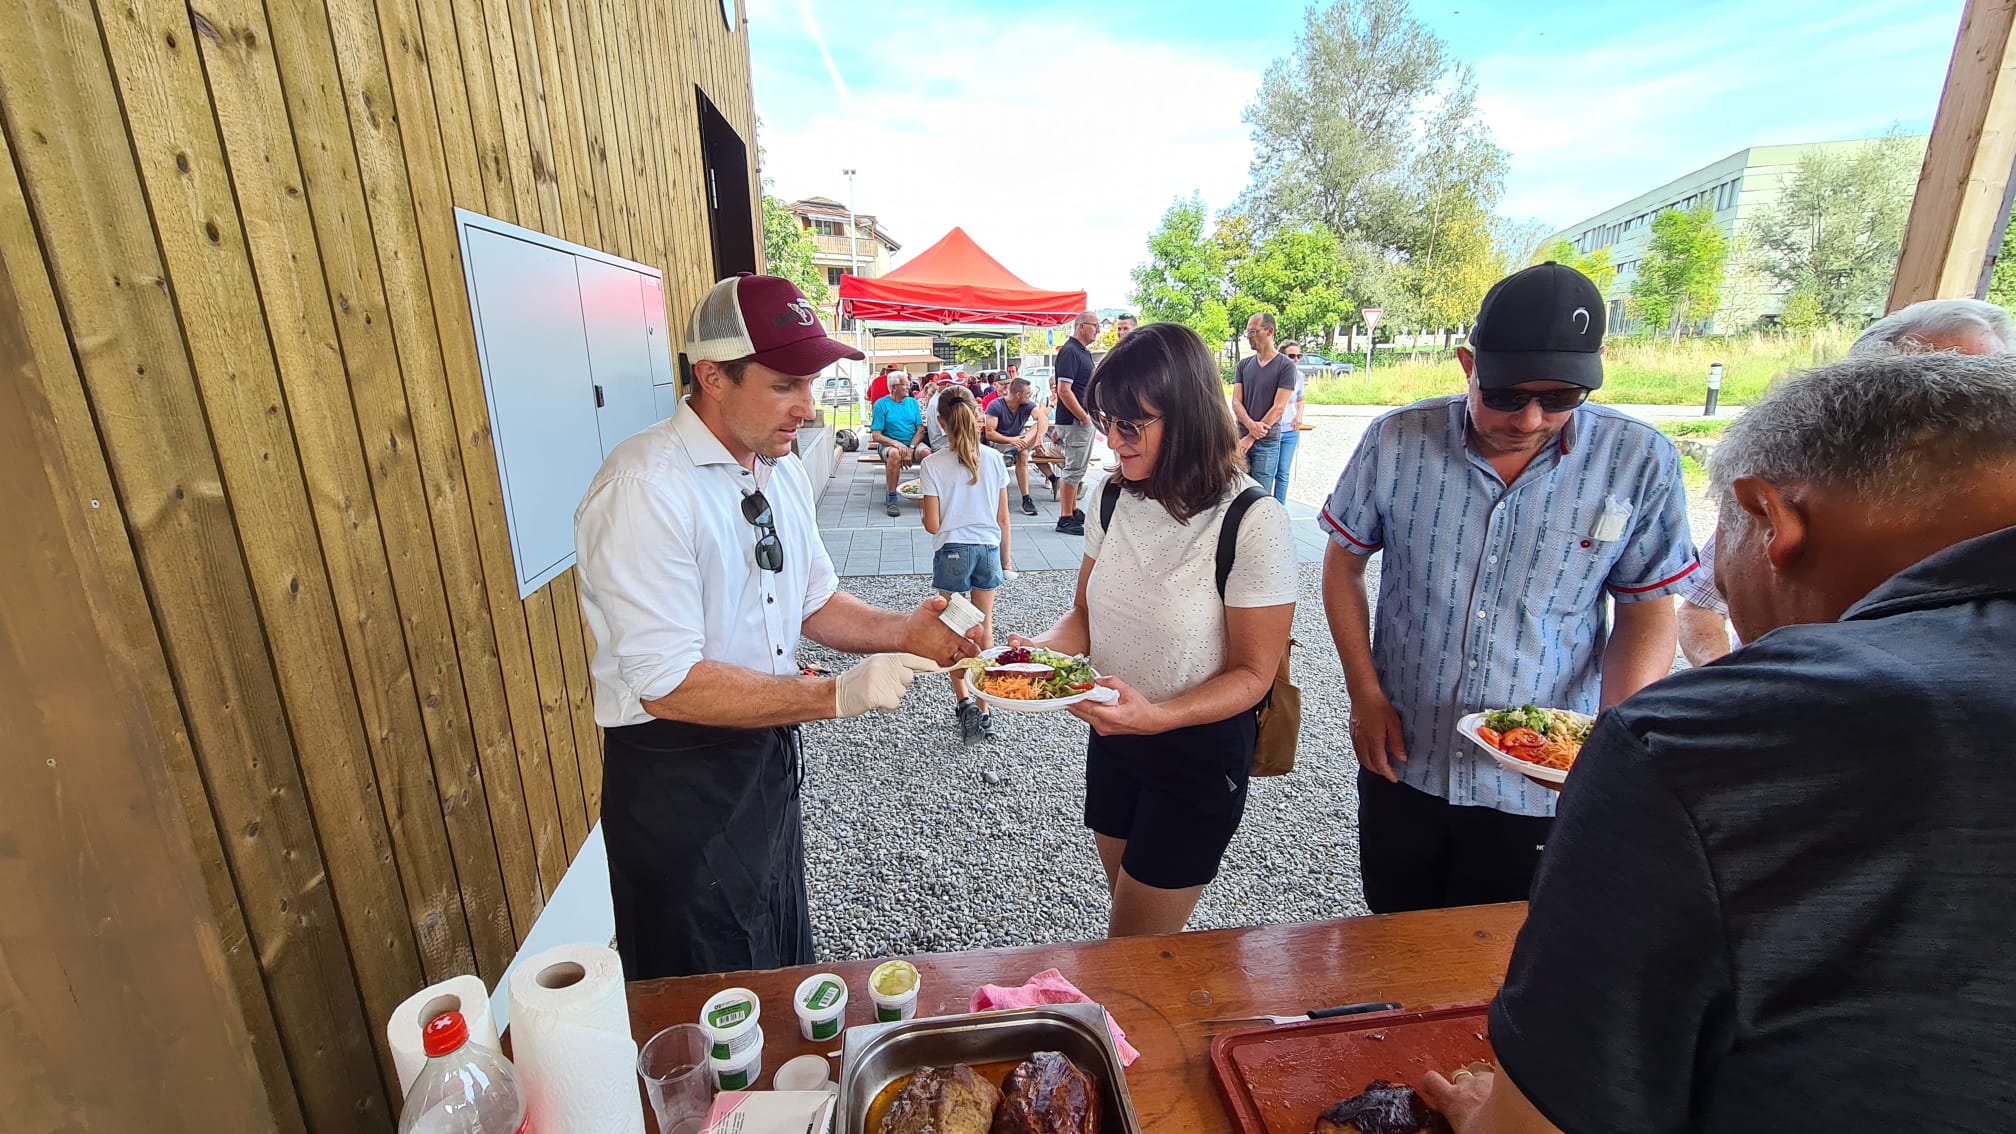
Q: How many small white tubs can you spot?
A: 5